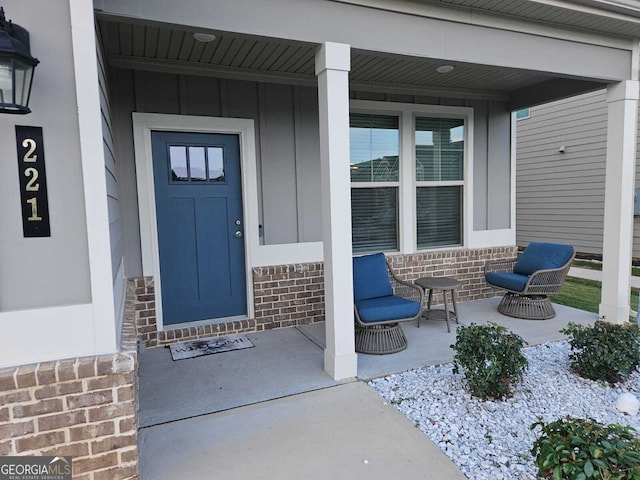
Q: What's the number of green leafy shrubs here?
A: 3